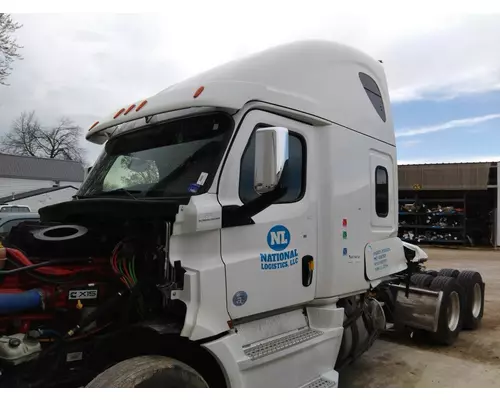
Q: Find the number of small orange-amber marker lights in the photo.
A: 5